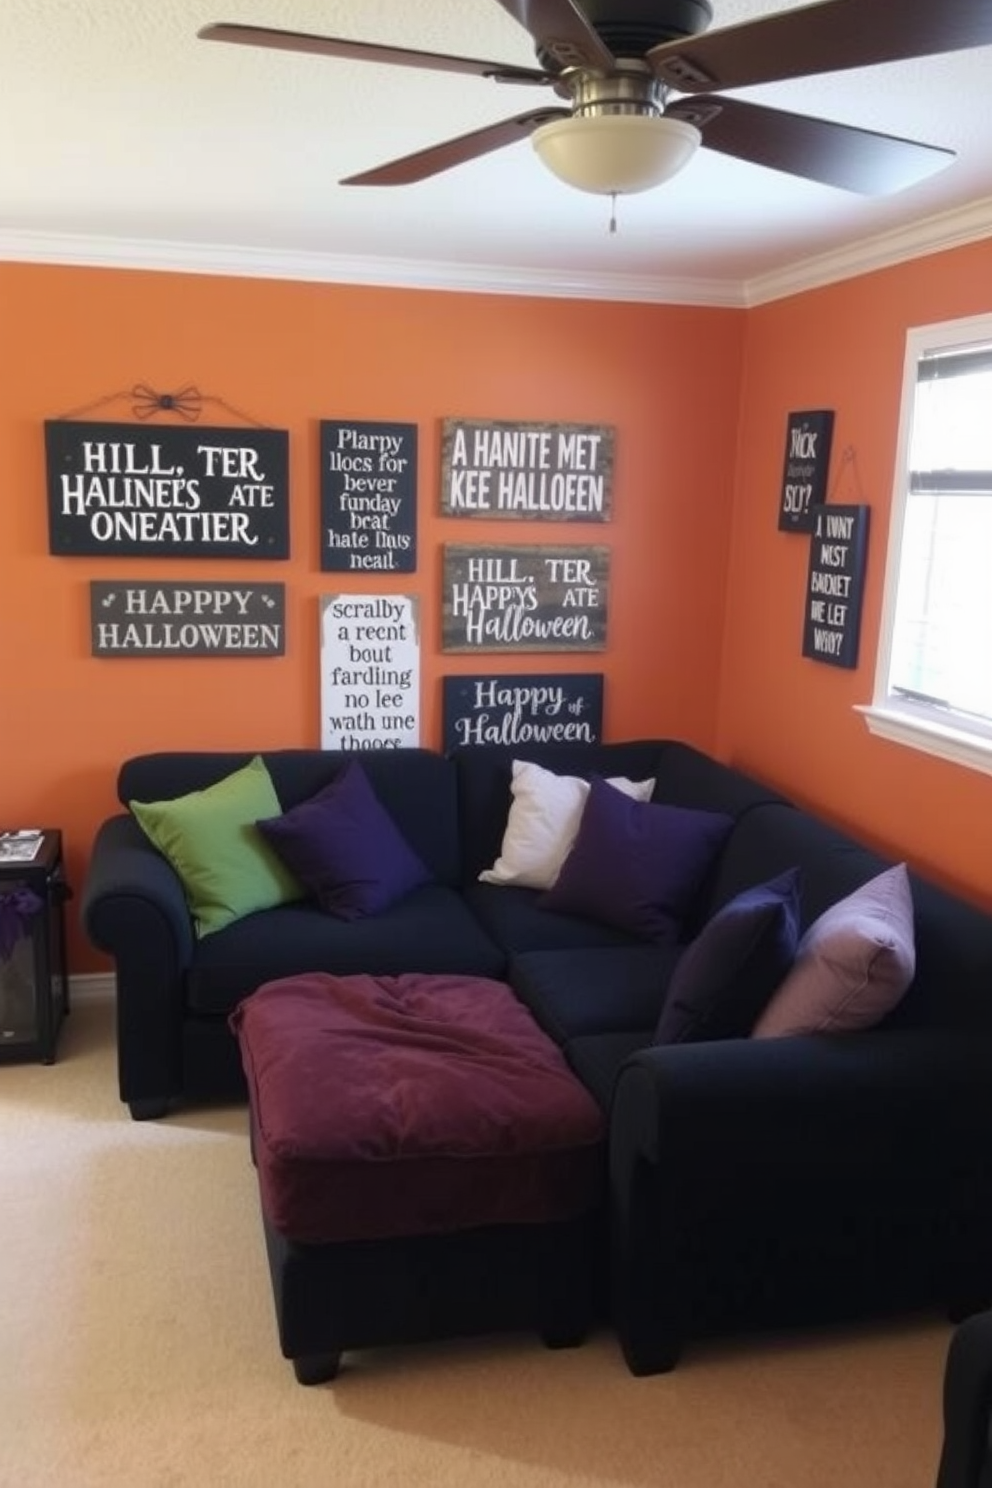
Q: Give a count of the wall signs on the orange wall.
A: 9